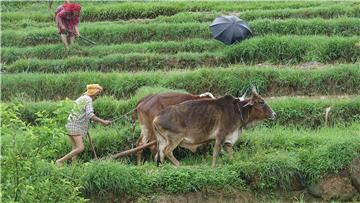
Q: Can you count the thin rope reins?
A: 1